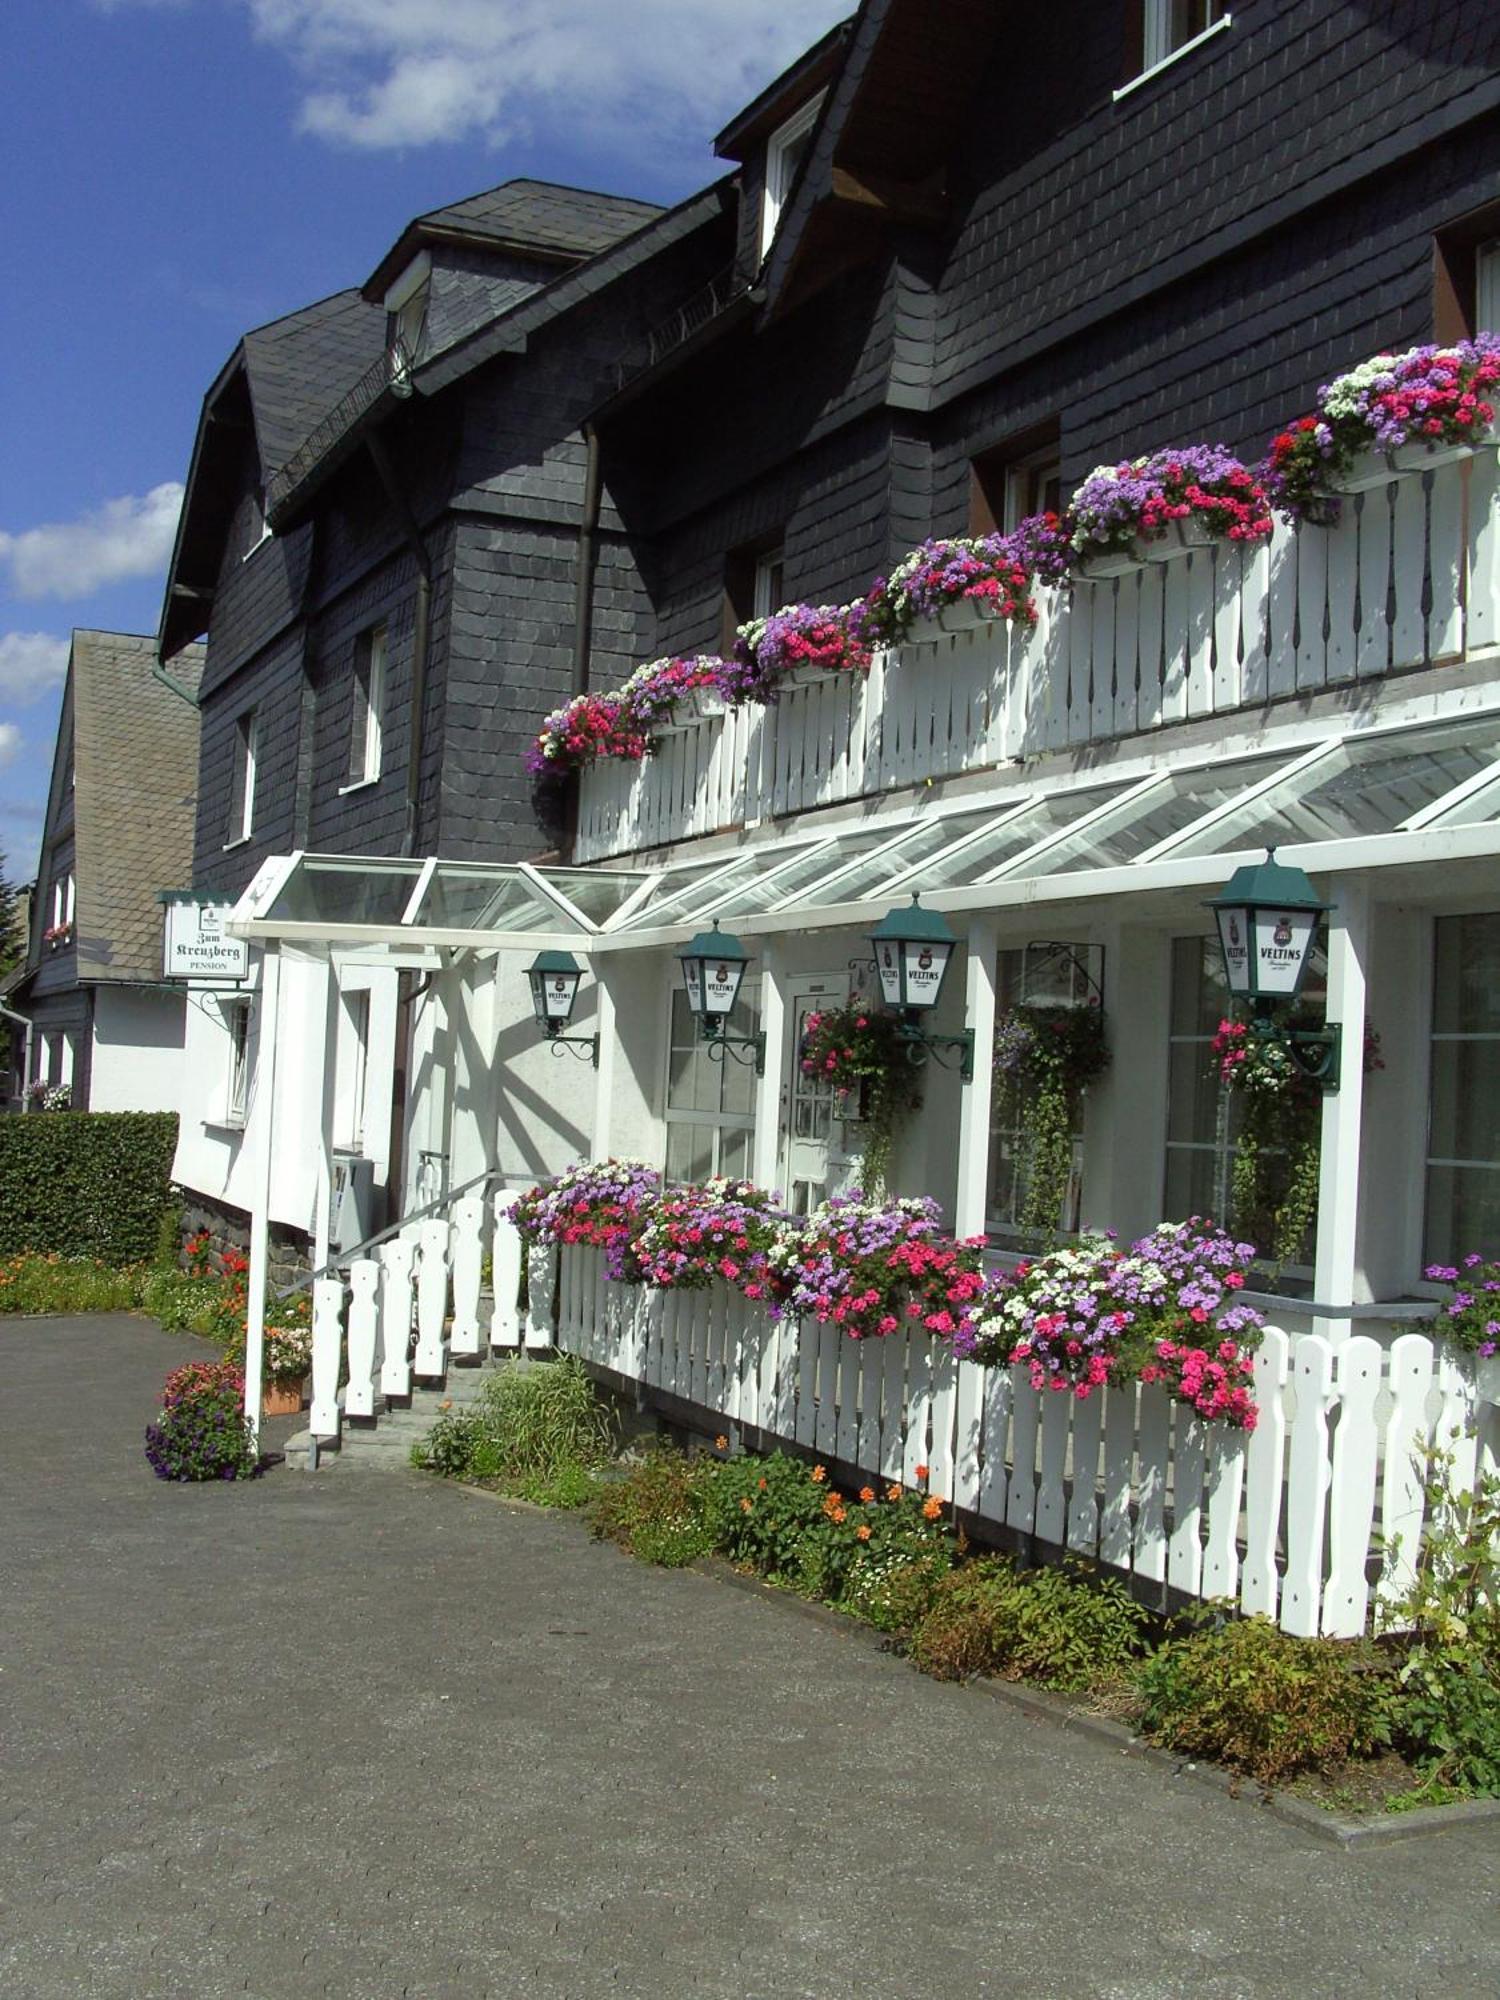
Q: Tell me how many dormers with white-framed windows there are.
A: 2